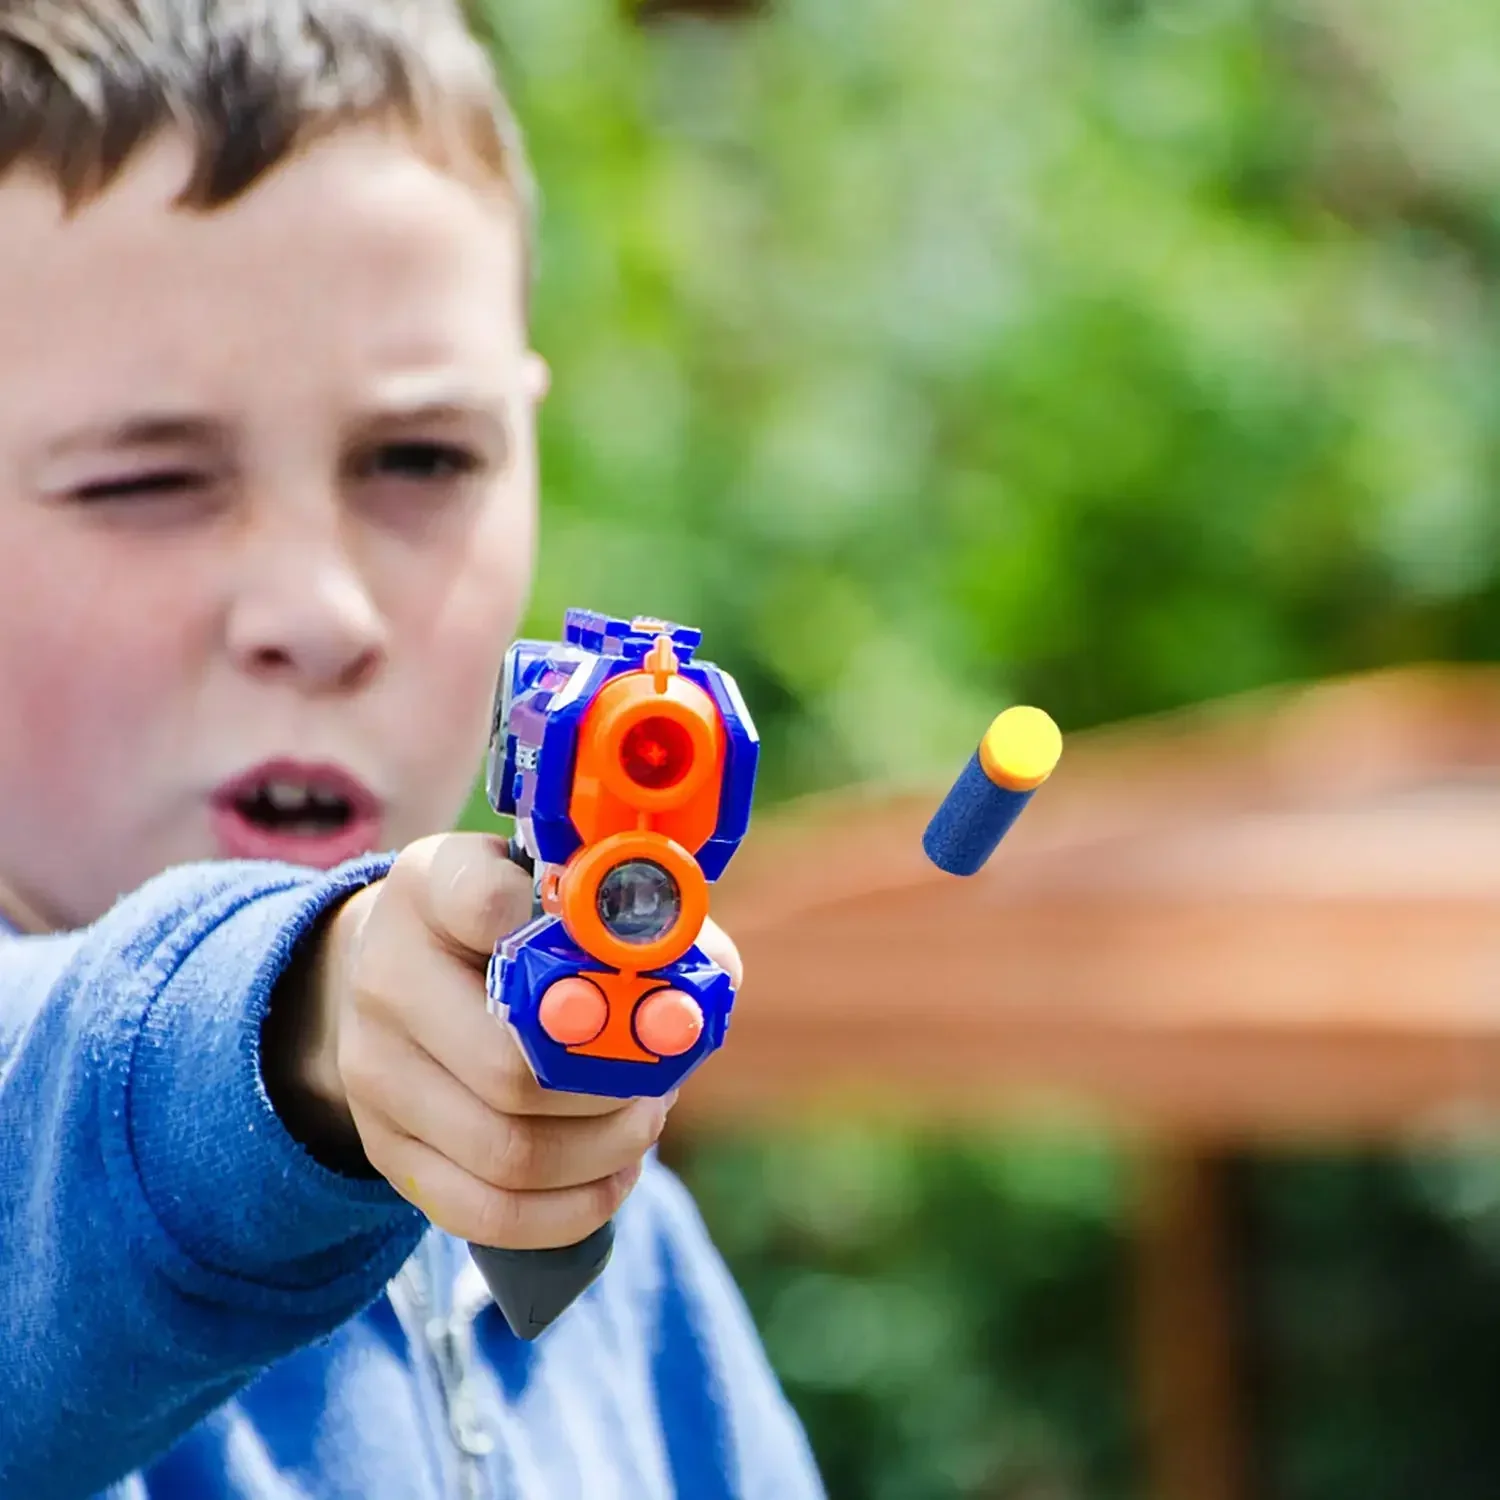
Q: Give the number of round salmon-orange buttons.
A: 2